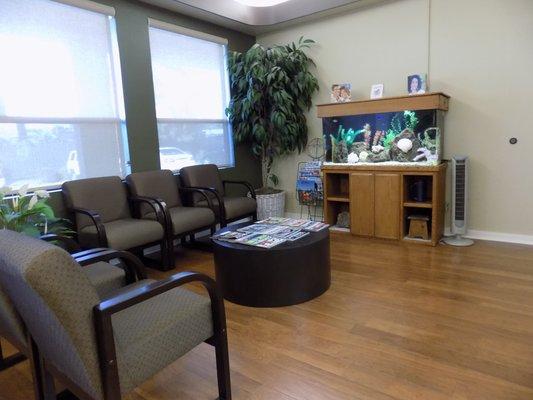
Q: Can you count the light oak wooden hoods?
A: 1